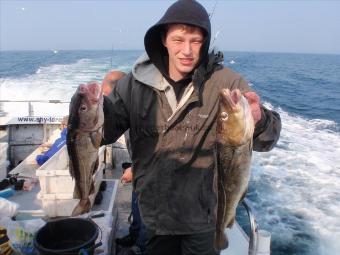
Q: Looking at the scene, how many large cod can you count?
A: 2